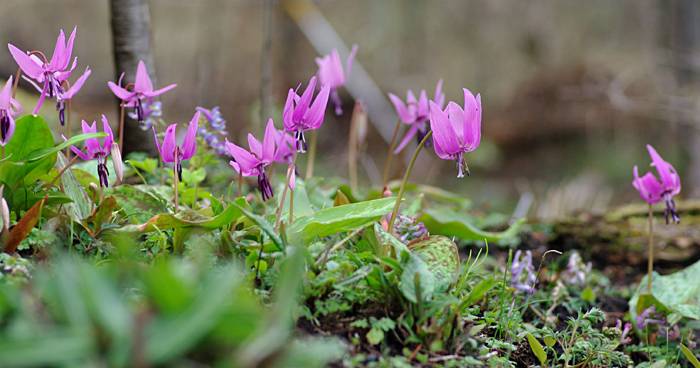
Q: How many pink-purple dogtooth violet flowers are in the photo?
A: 13